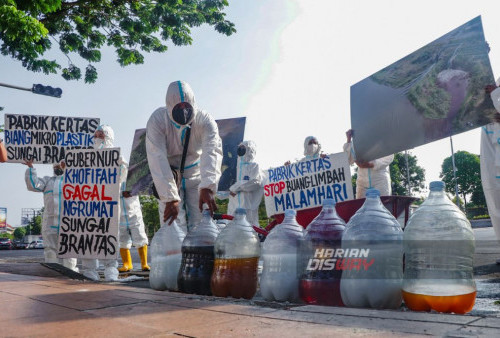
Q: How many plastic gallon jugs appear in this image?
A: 7